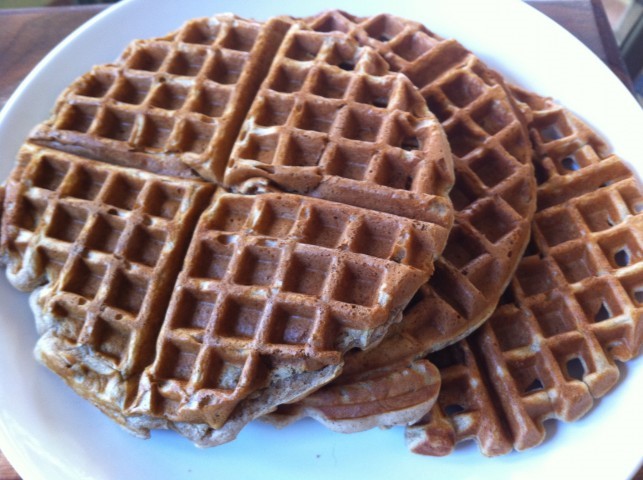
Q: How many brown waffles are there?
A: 3